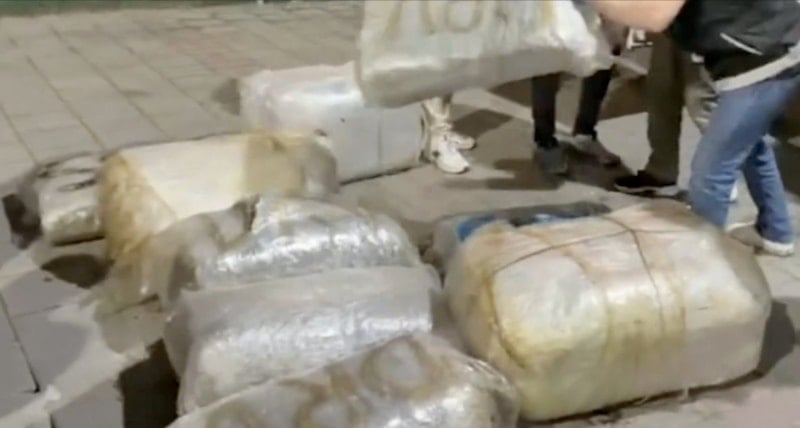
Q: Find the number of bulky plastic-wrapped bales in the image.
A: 9